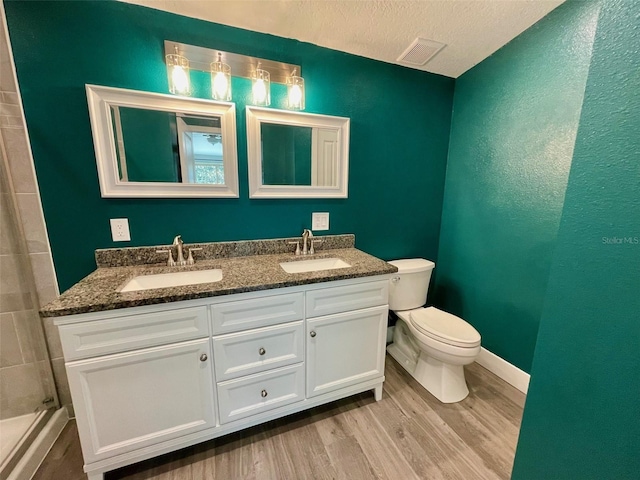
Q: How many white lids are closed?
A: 1